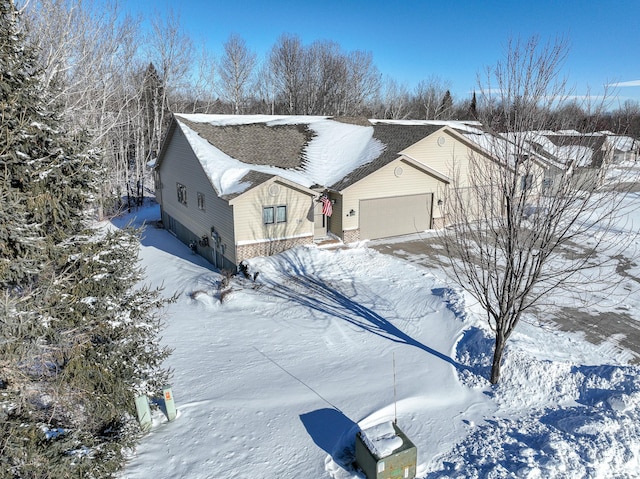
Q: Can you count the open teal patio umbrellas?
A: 0